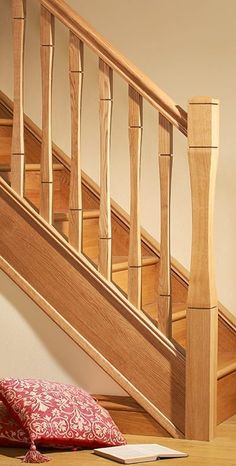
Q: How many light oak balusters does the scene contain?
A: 6